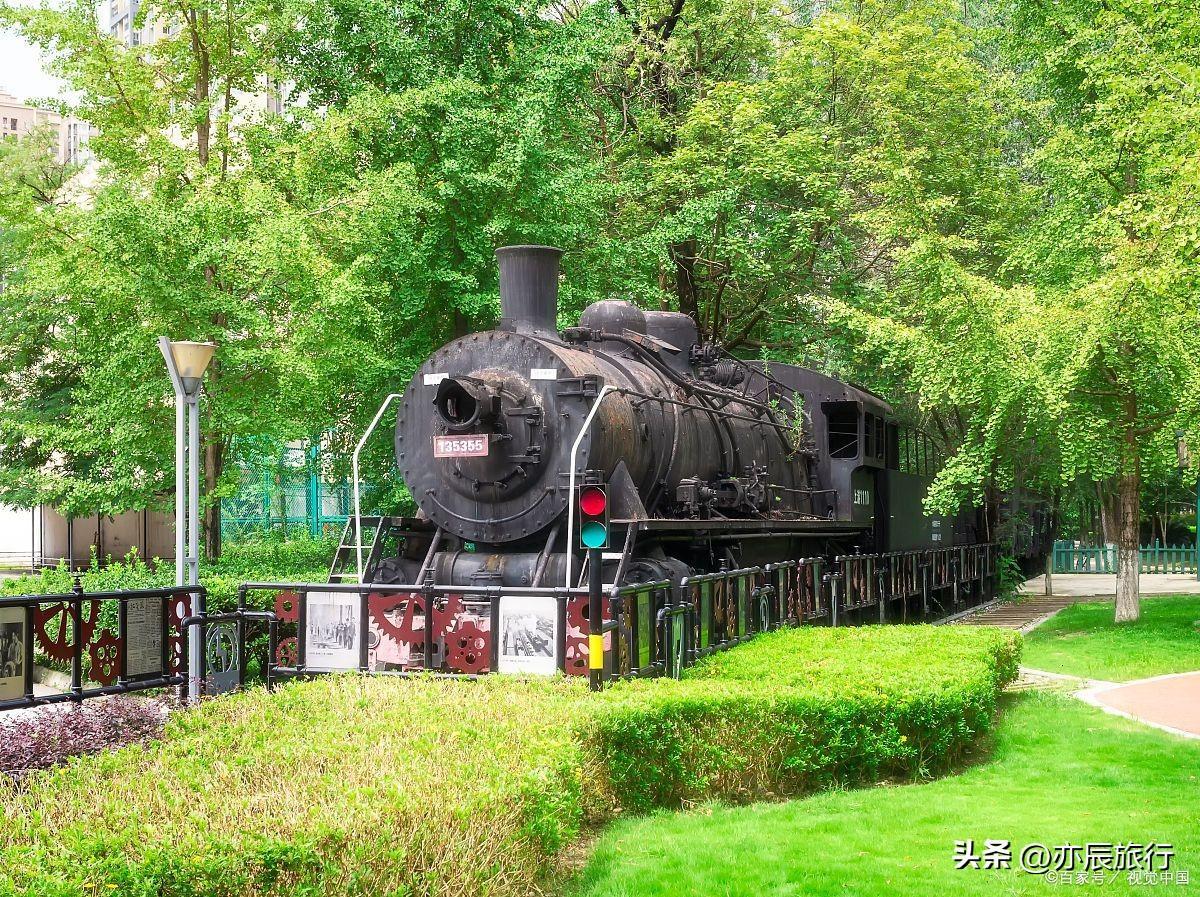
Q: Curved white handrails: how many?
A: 2